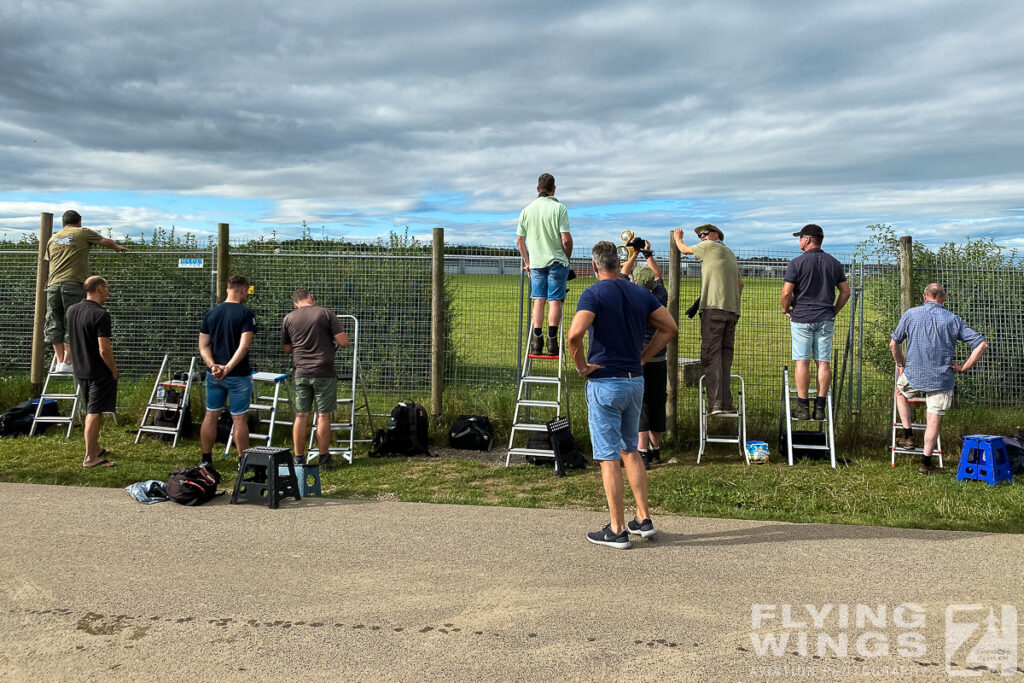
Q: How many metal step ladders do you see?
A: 8